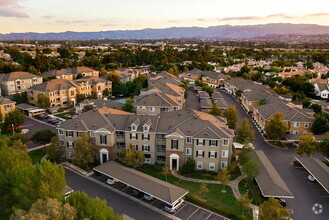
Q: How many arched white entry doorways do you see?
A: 2